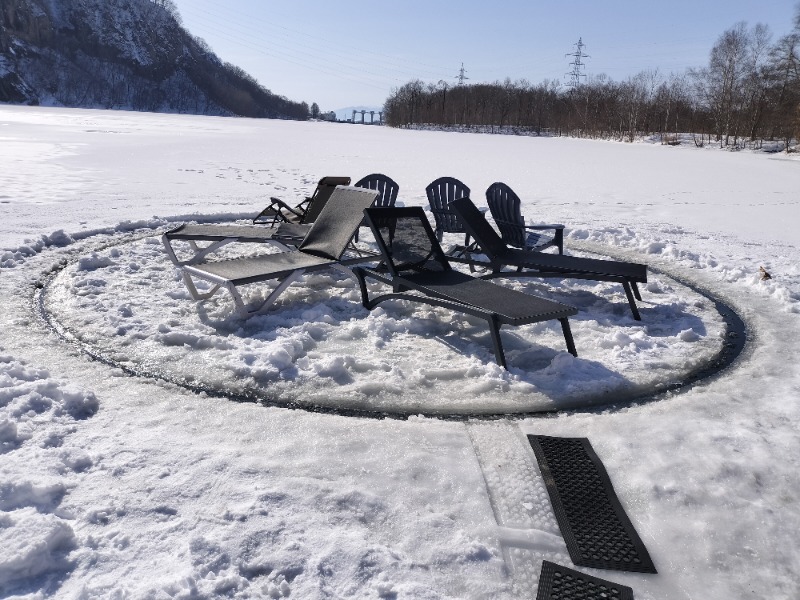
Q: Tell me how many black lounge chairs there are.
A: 2